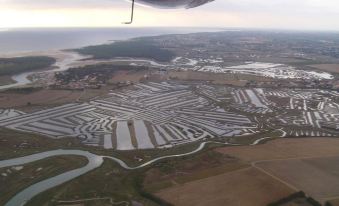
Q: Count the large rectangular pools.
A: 2